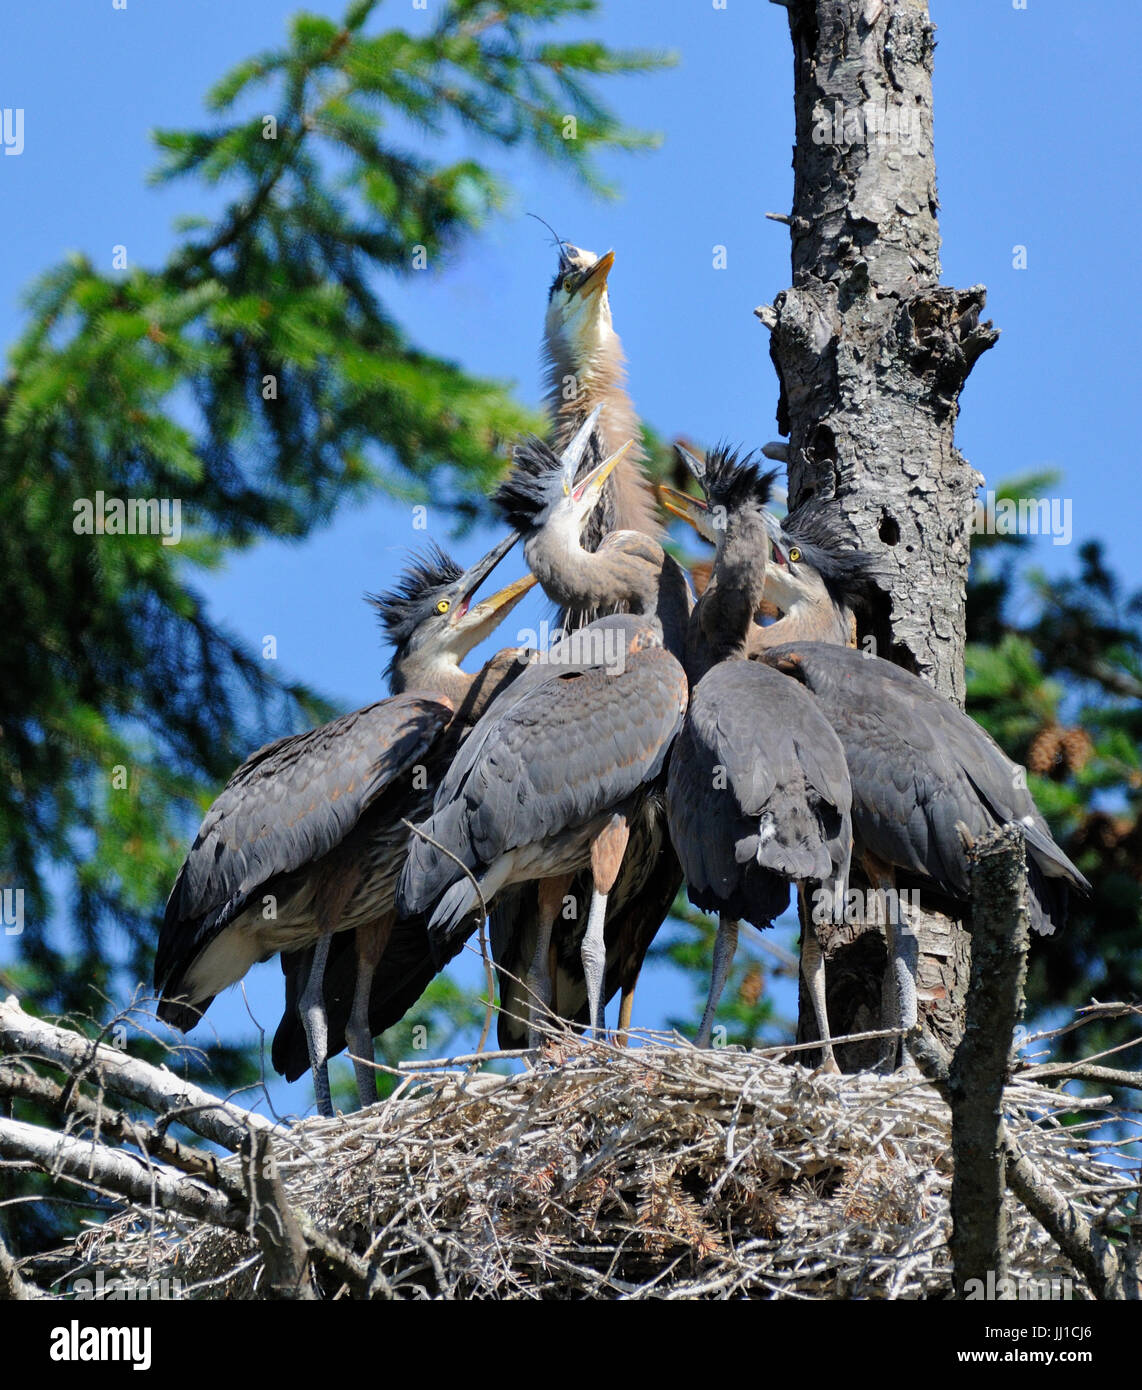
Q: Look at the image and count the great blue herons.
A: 5